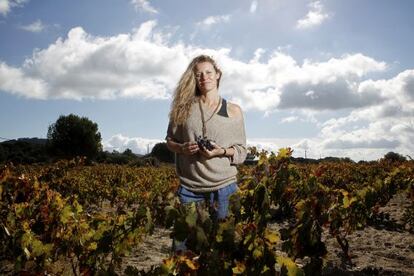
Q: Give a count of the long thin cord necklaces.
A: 1